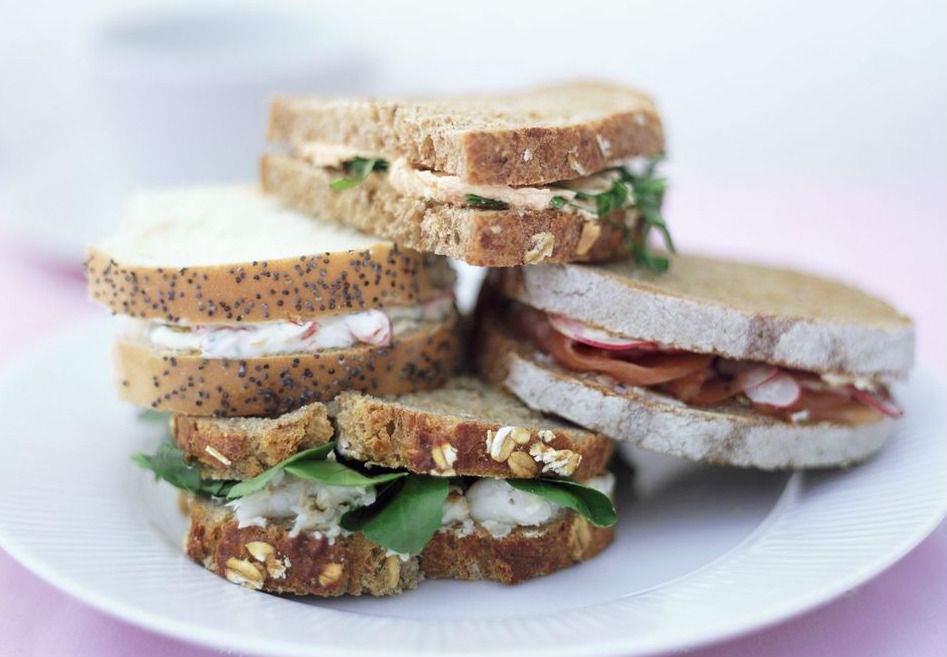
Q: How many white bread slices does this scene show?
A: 2